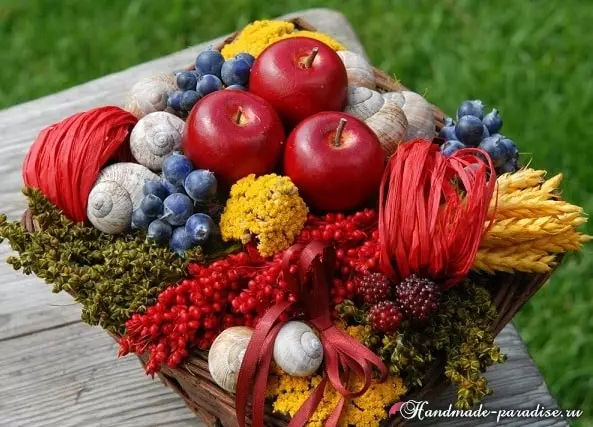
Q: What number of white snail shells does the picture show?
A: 8